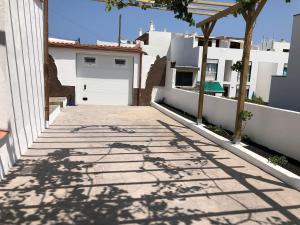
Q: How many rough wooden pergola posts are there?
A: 2